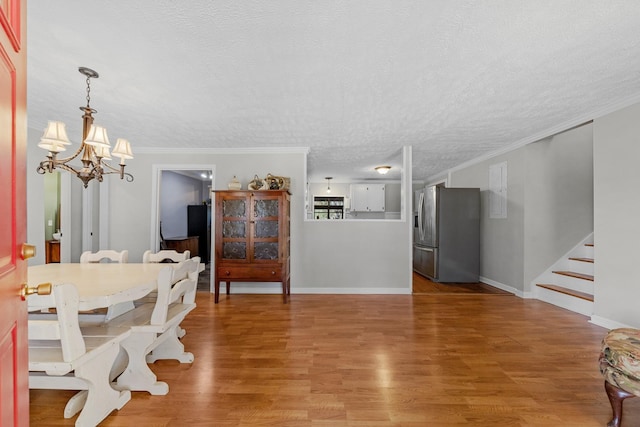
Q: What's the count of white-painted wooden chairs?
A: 4